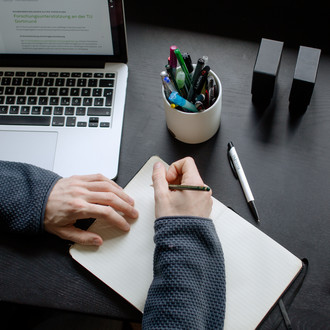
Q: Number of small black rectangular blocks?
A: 2